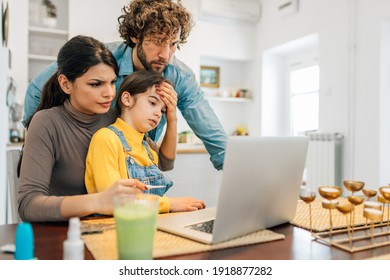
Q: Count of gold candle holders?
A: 11